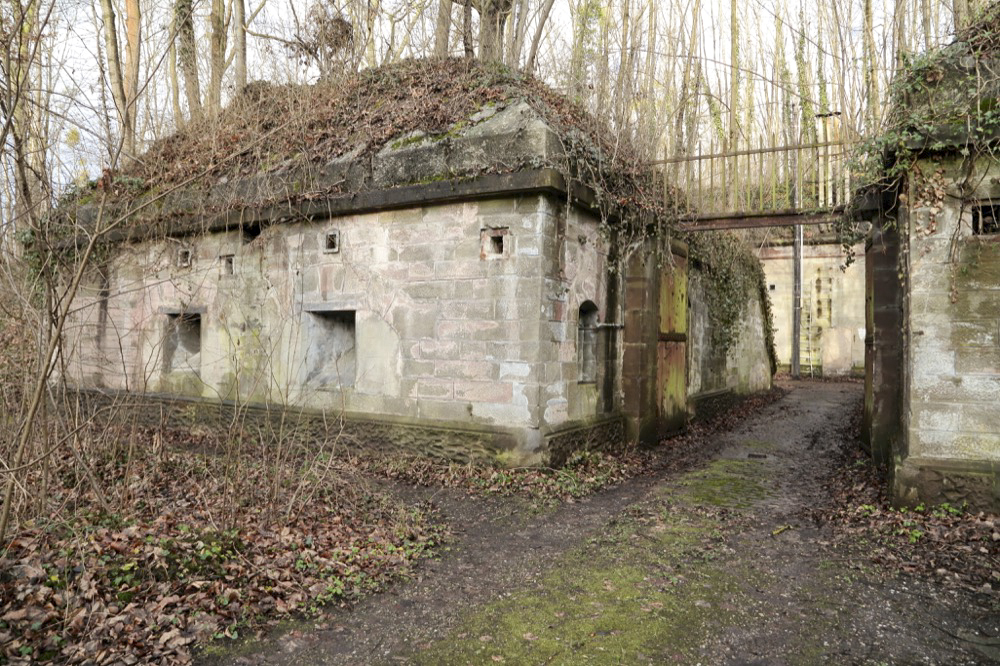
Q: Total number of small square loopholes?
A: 4